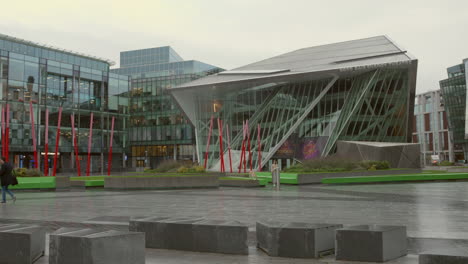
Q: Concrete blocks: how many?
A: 6